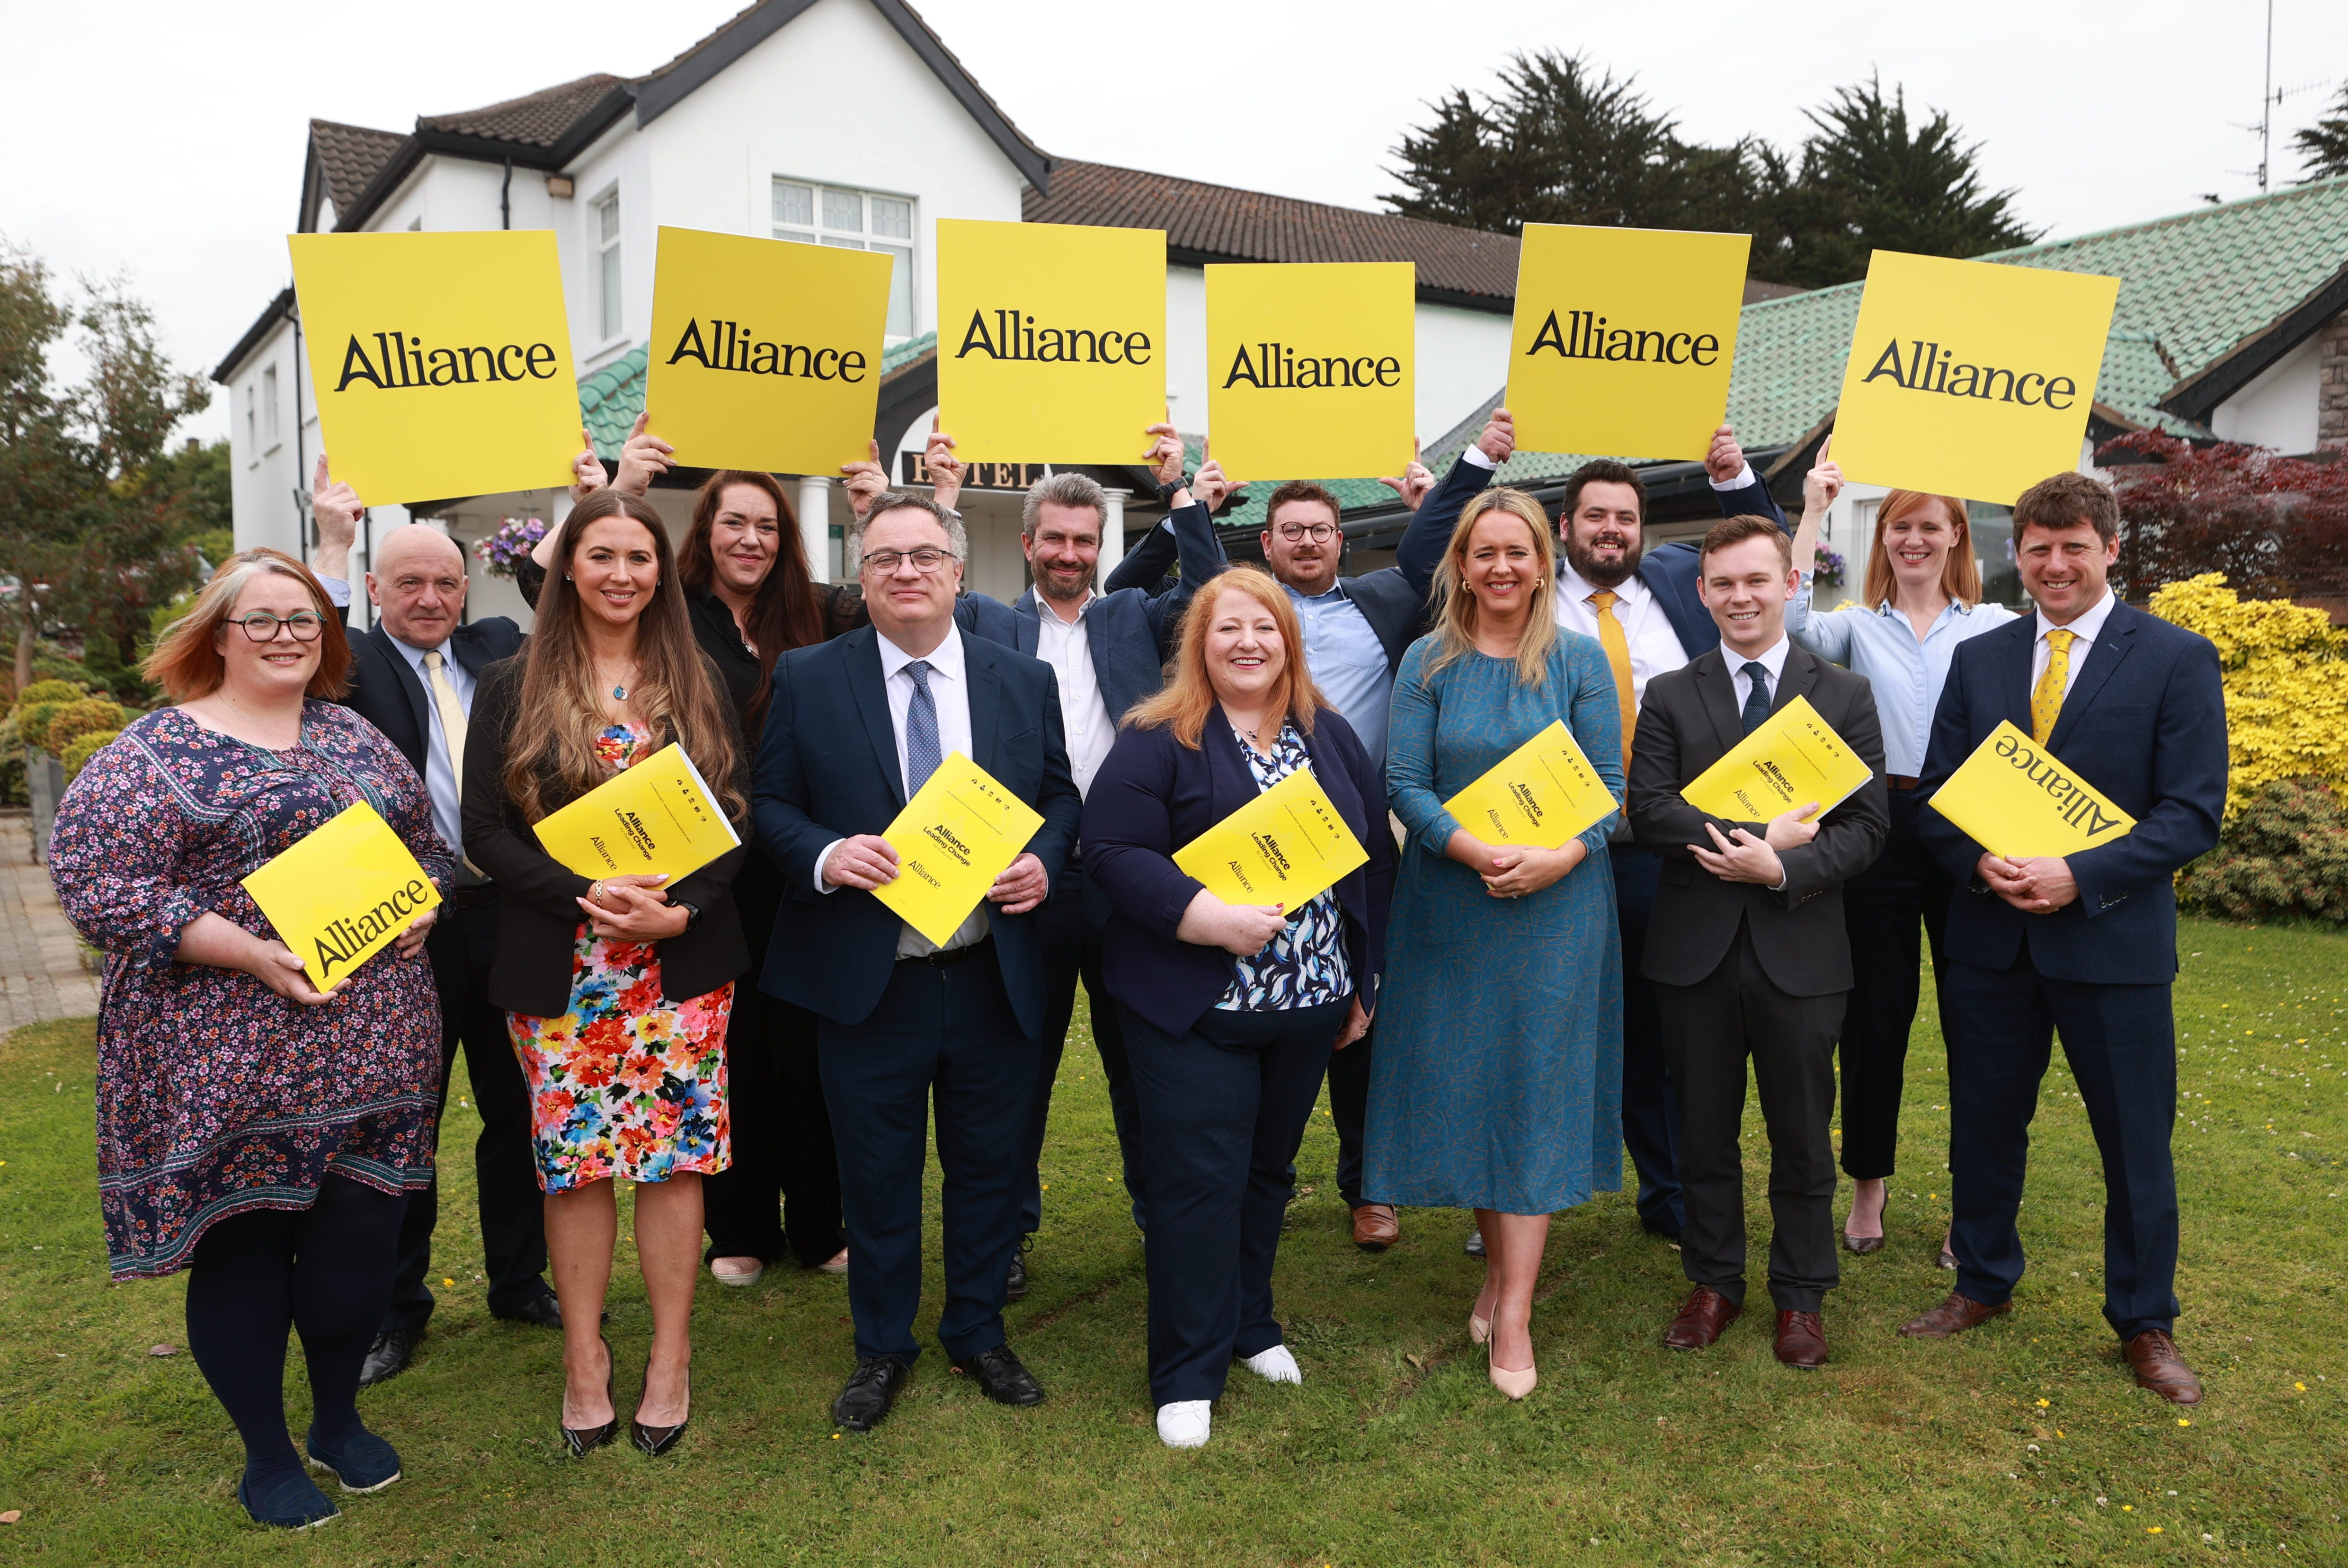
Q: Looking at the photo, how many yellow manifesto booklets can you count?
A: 7